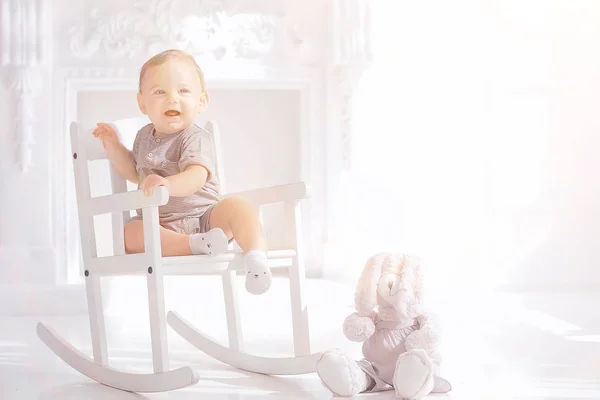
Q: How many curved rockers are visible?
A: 2